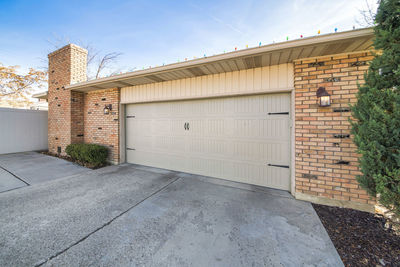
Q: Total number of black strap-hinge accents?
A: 4